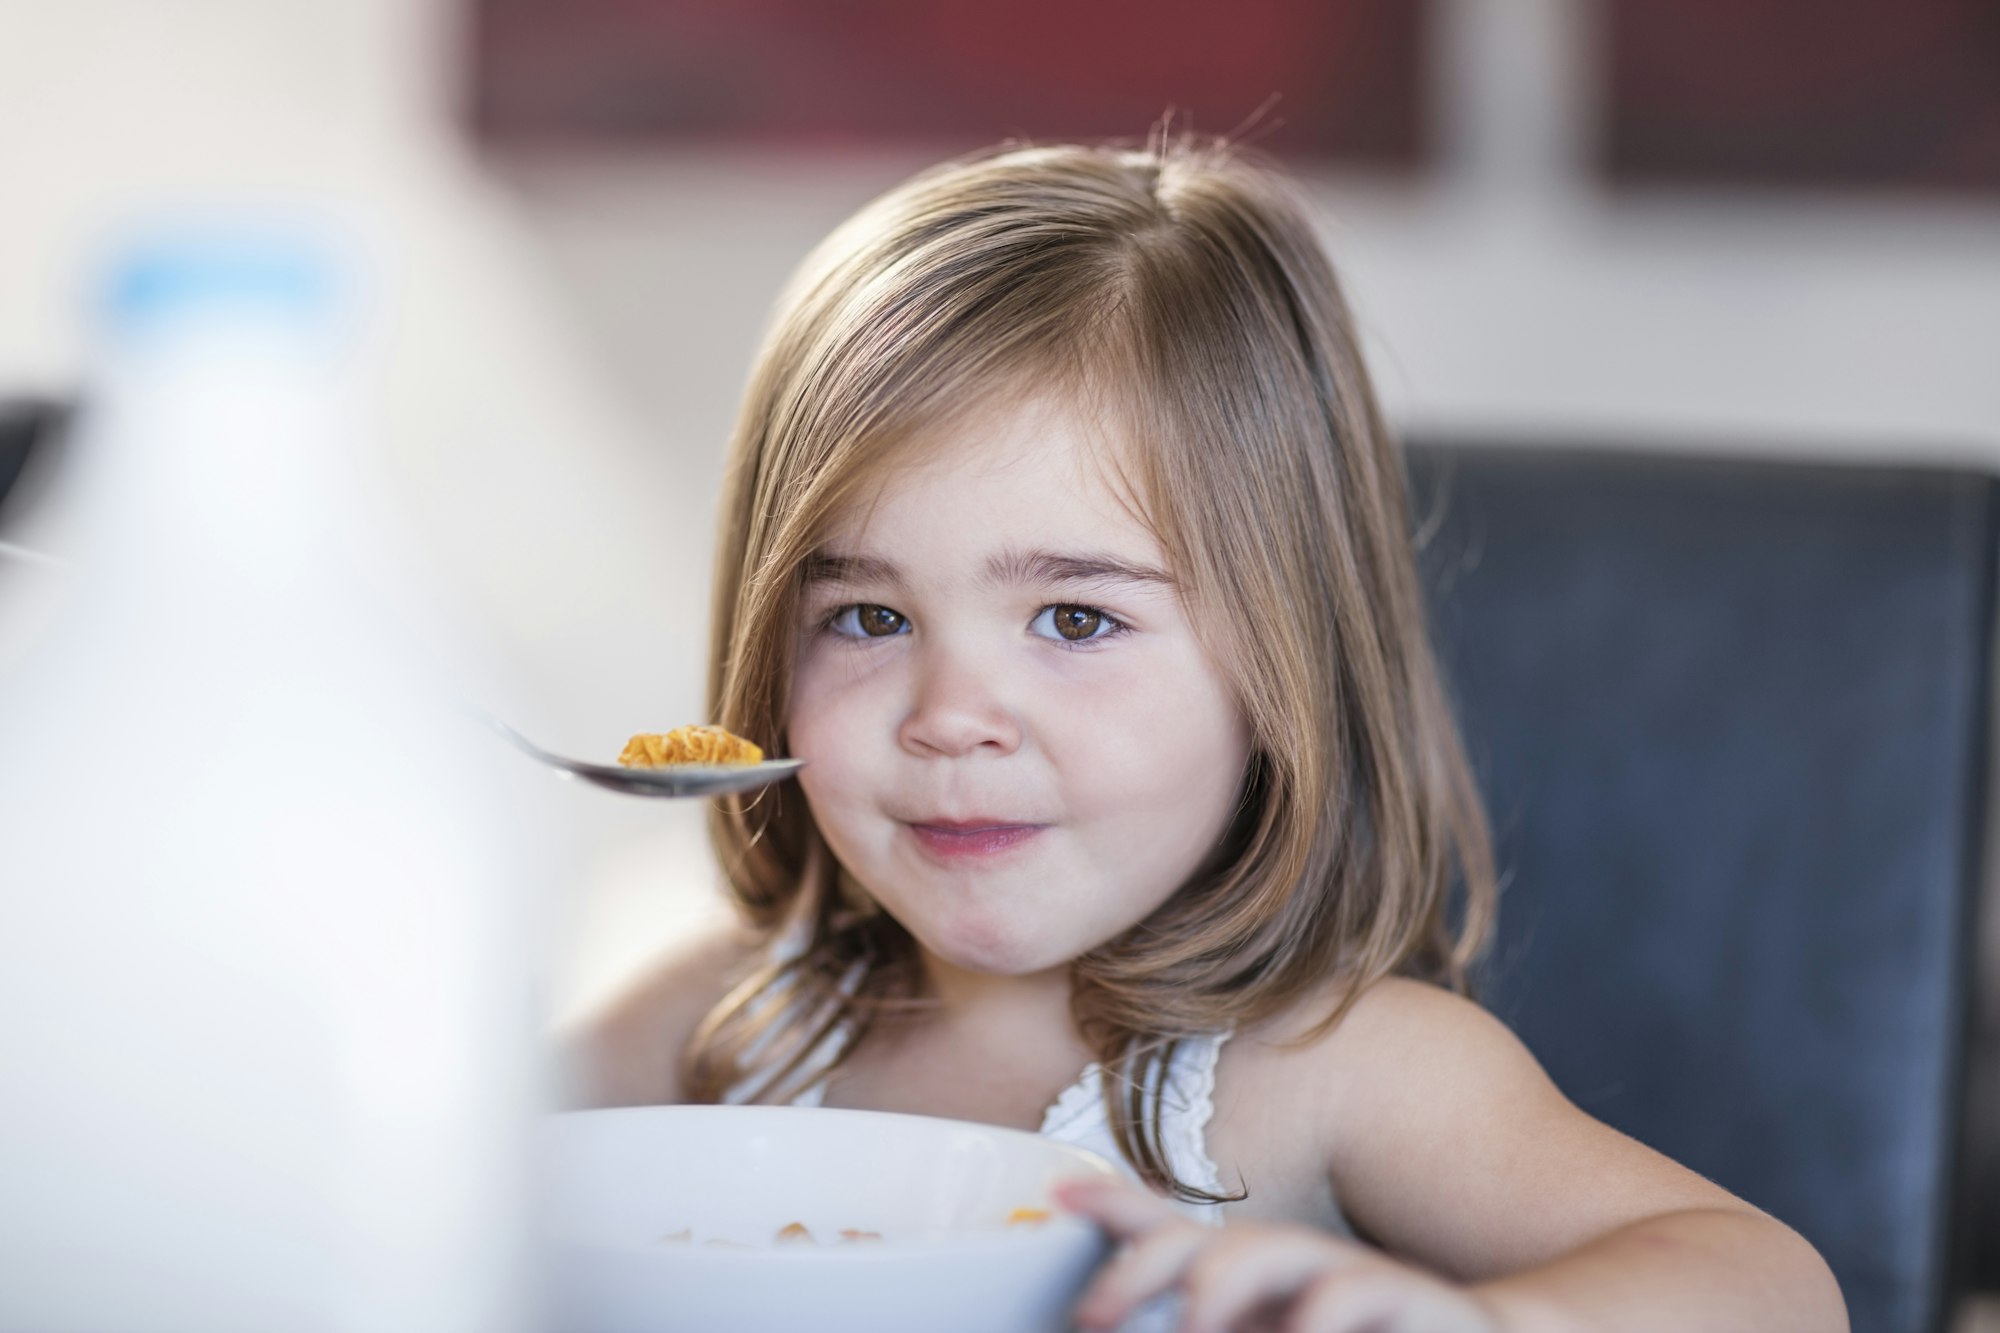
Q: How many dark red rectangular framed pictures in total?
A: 2